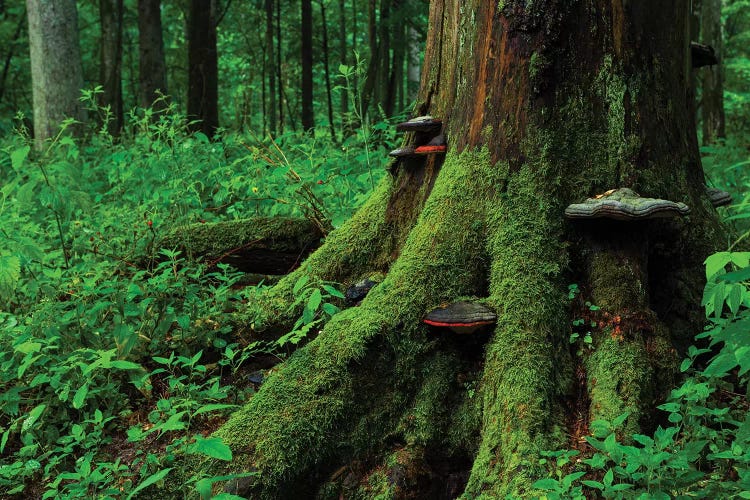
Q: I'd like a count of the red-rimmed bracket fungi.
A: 2